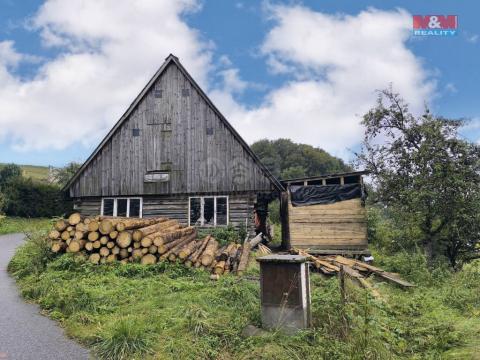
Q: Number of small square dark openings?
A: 4